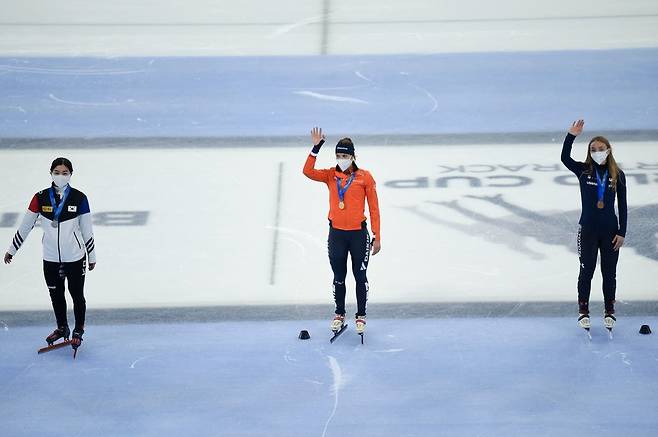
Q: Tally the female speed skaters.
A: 3